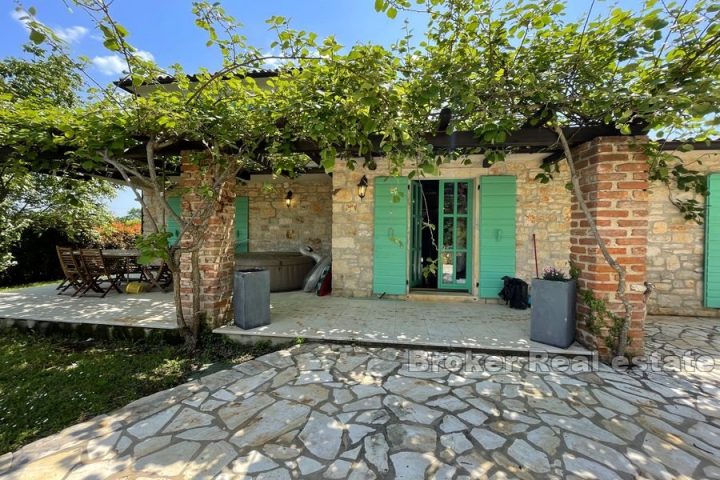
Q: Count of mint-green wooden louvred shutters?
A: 5